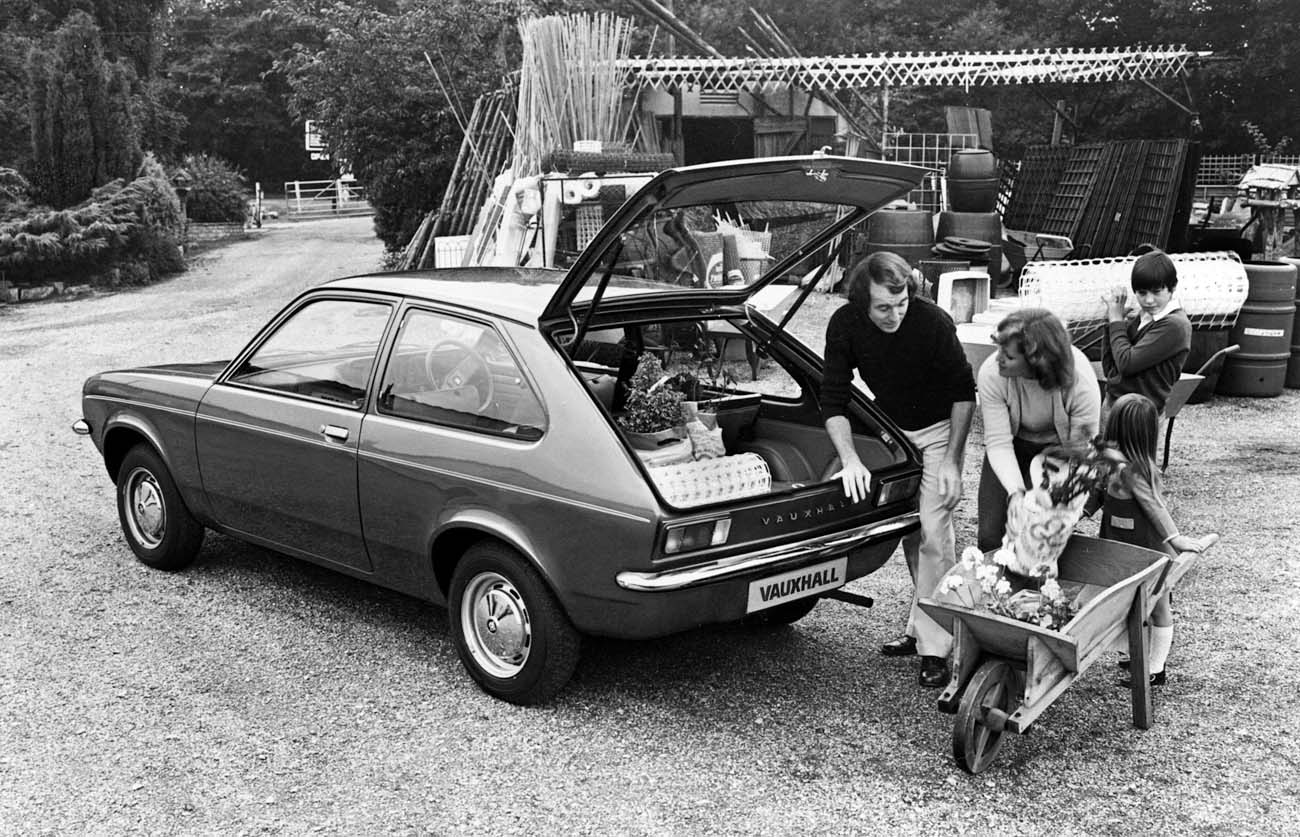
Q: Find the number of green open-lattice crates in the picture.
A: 0